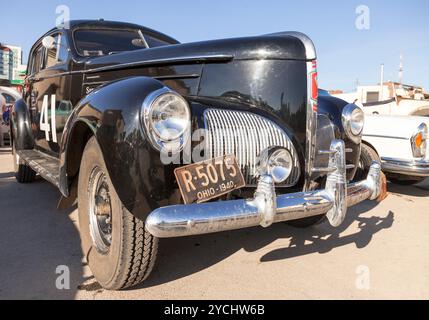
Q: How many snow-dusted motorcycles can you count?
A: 0